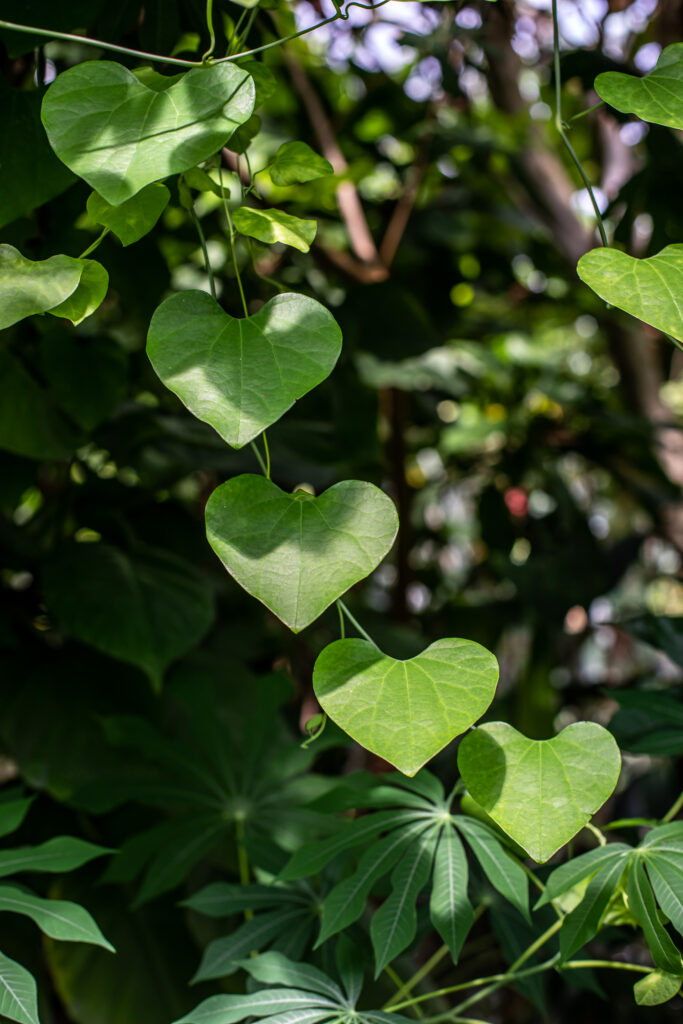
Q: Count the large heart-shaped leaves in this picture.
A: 5